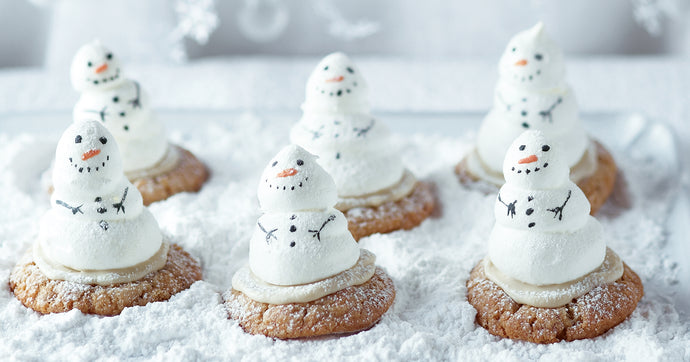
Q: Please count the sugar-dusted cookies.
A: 6